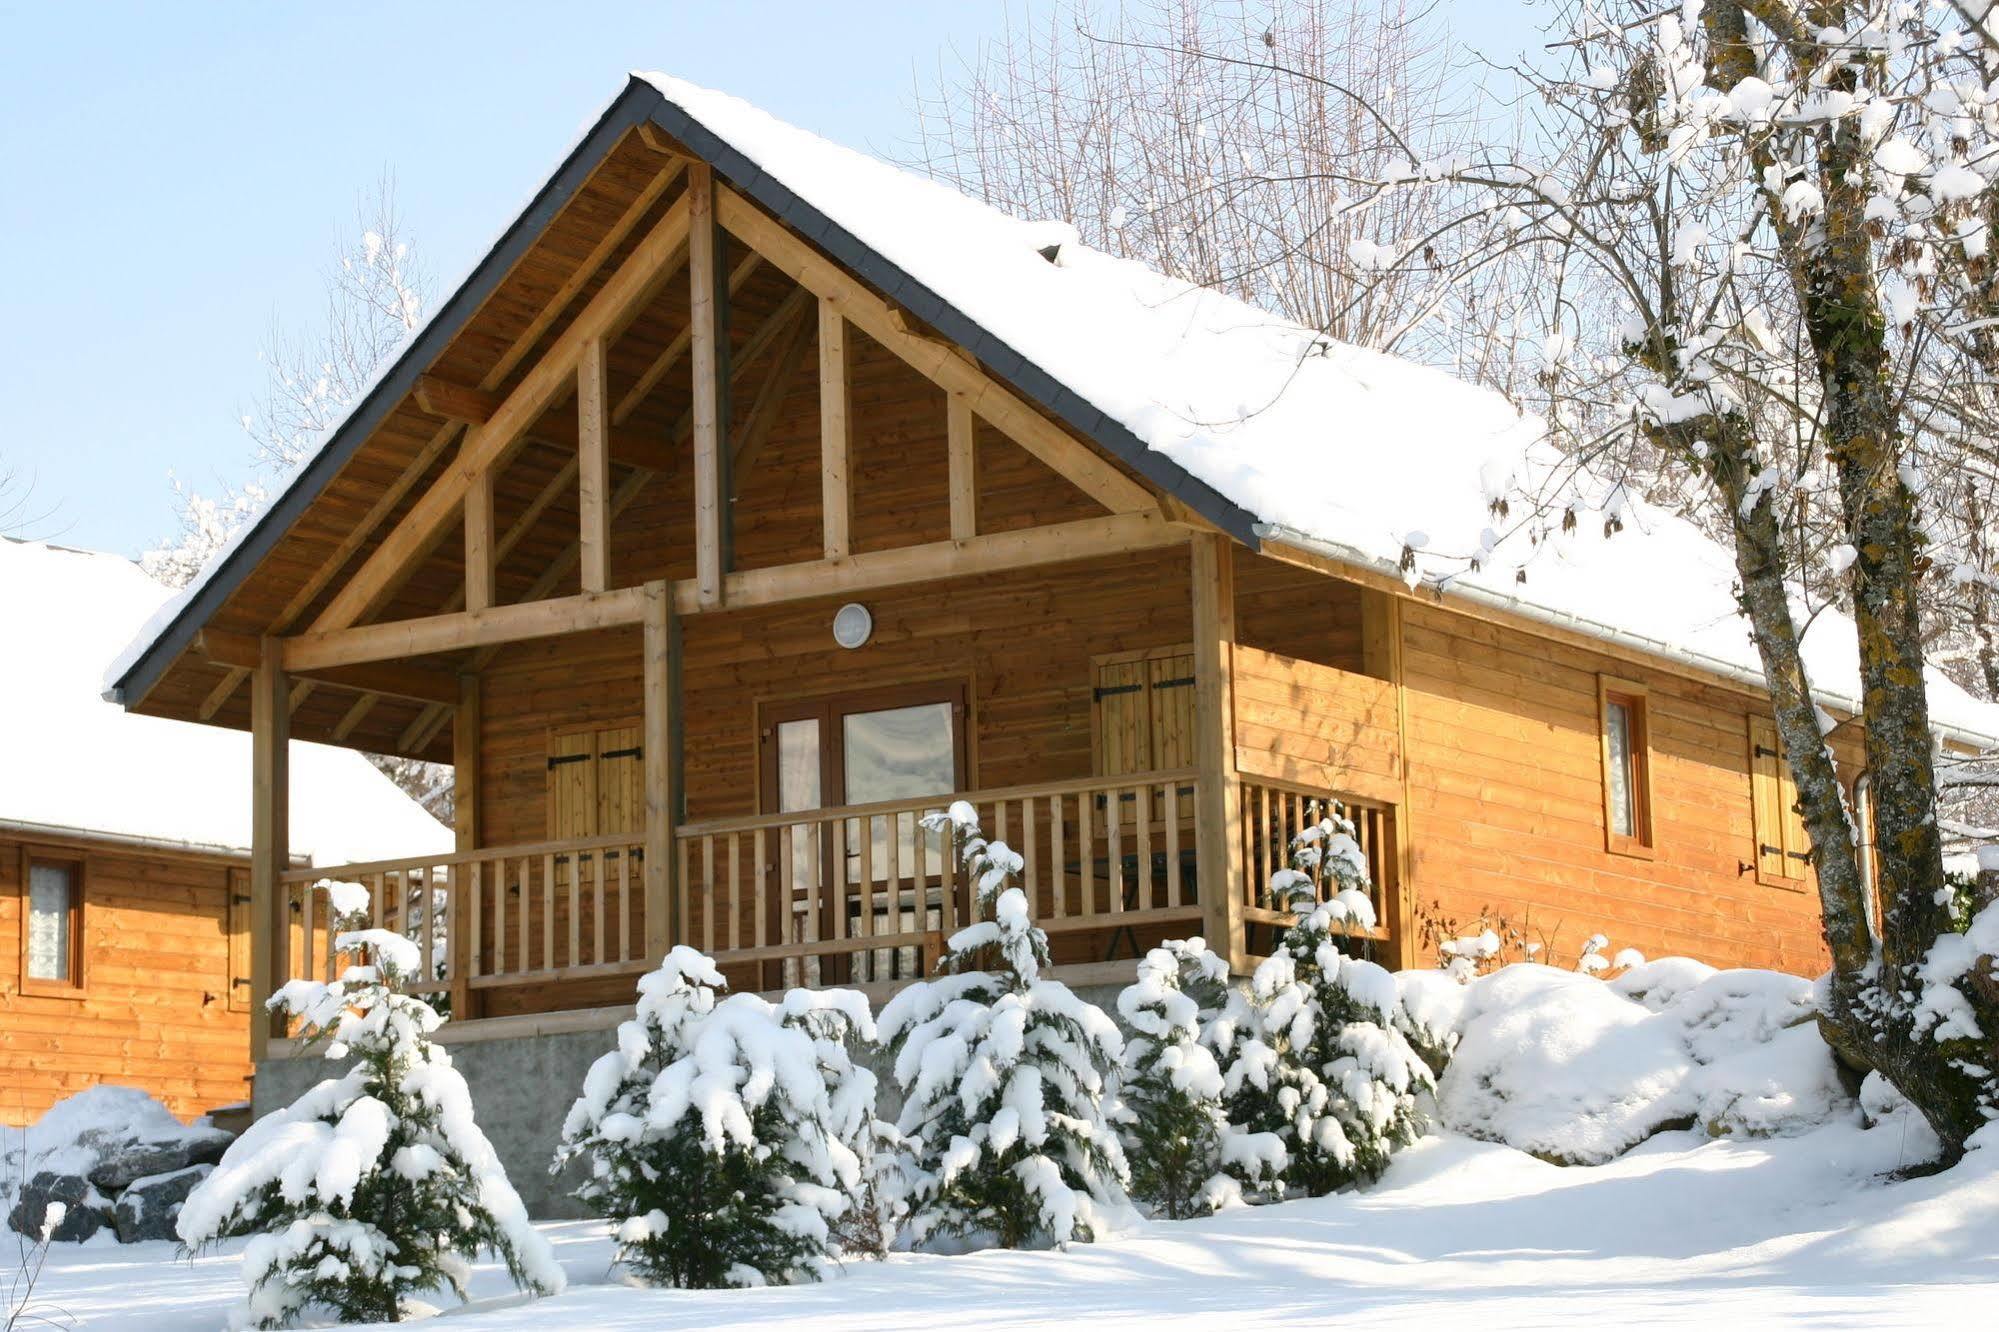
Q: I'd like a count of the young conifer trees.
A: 5